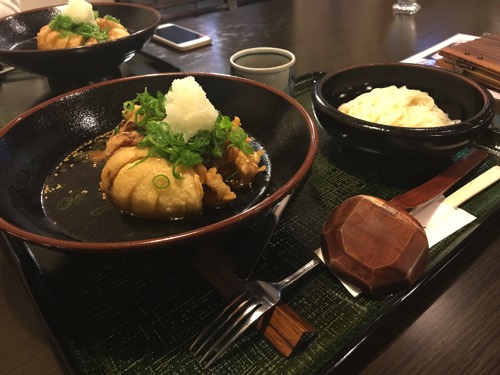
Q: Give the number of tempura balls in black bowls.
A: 2